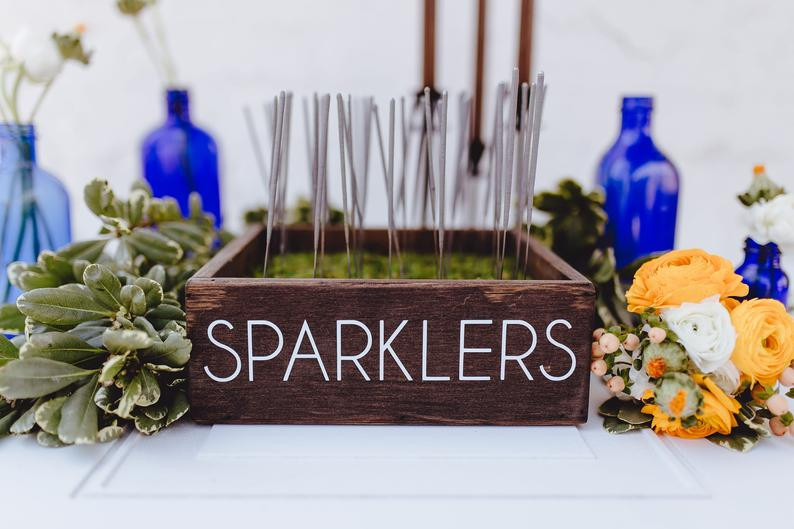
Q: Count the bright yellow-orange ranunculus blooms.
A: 3